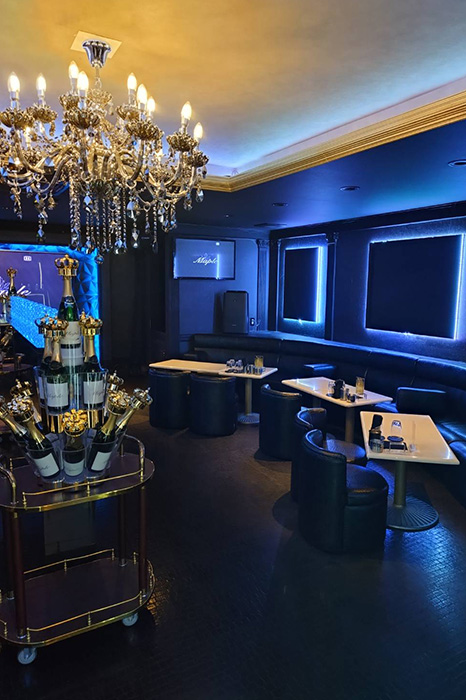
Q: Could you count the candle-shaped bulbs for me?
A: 9